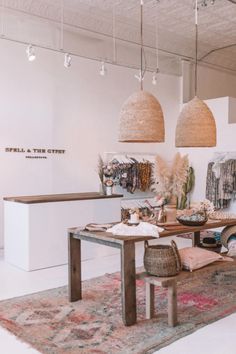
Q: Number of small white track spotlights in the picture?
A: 5